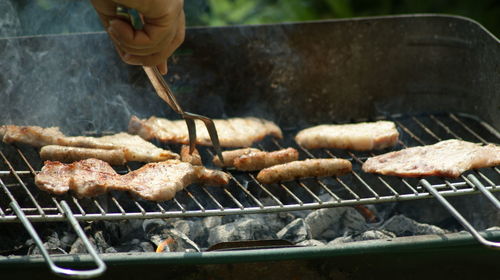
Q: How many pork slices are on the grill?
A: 5